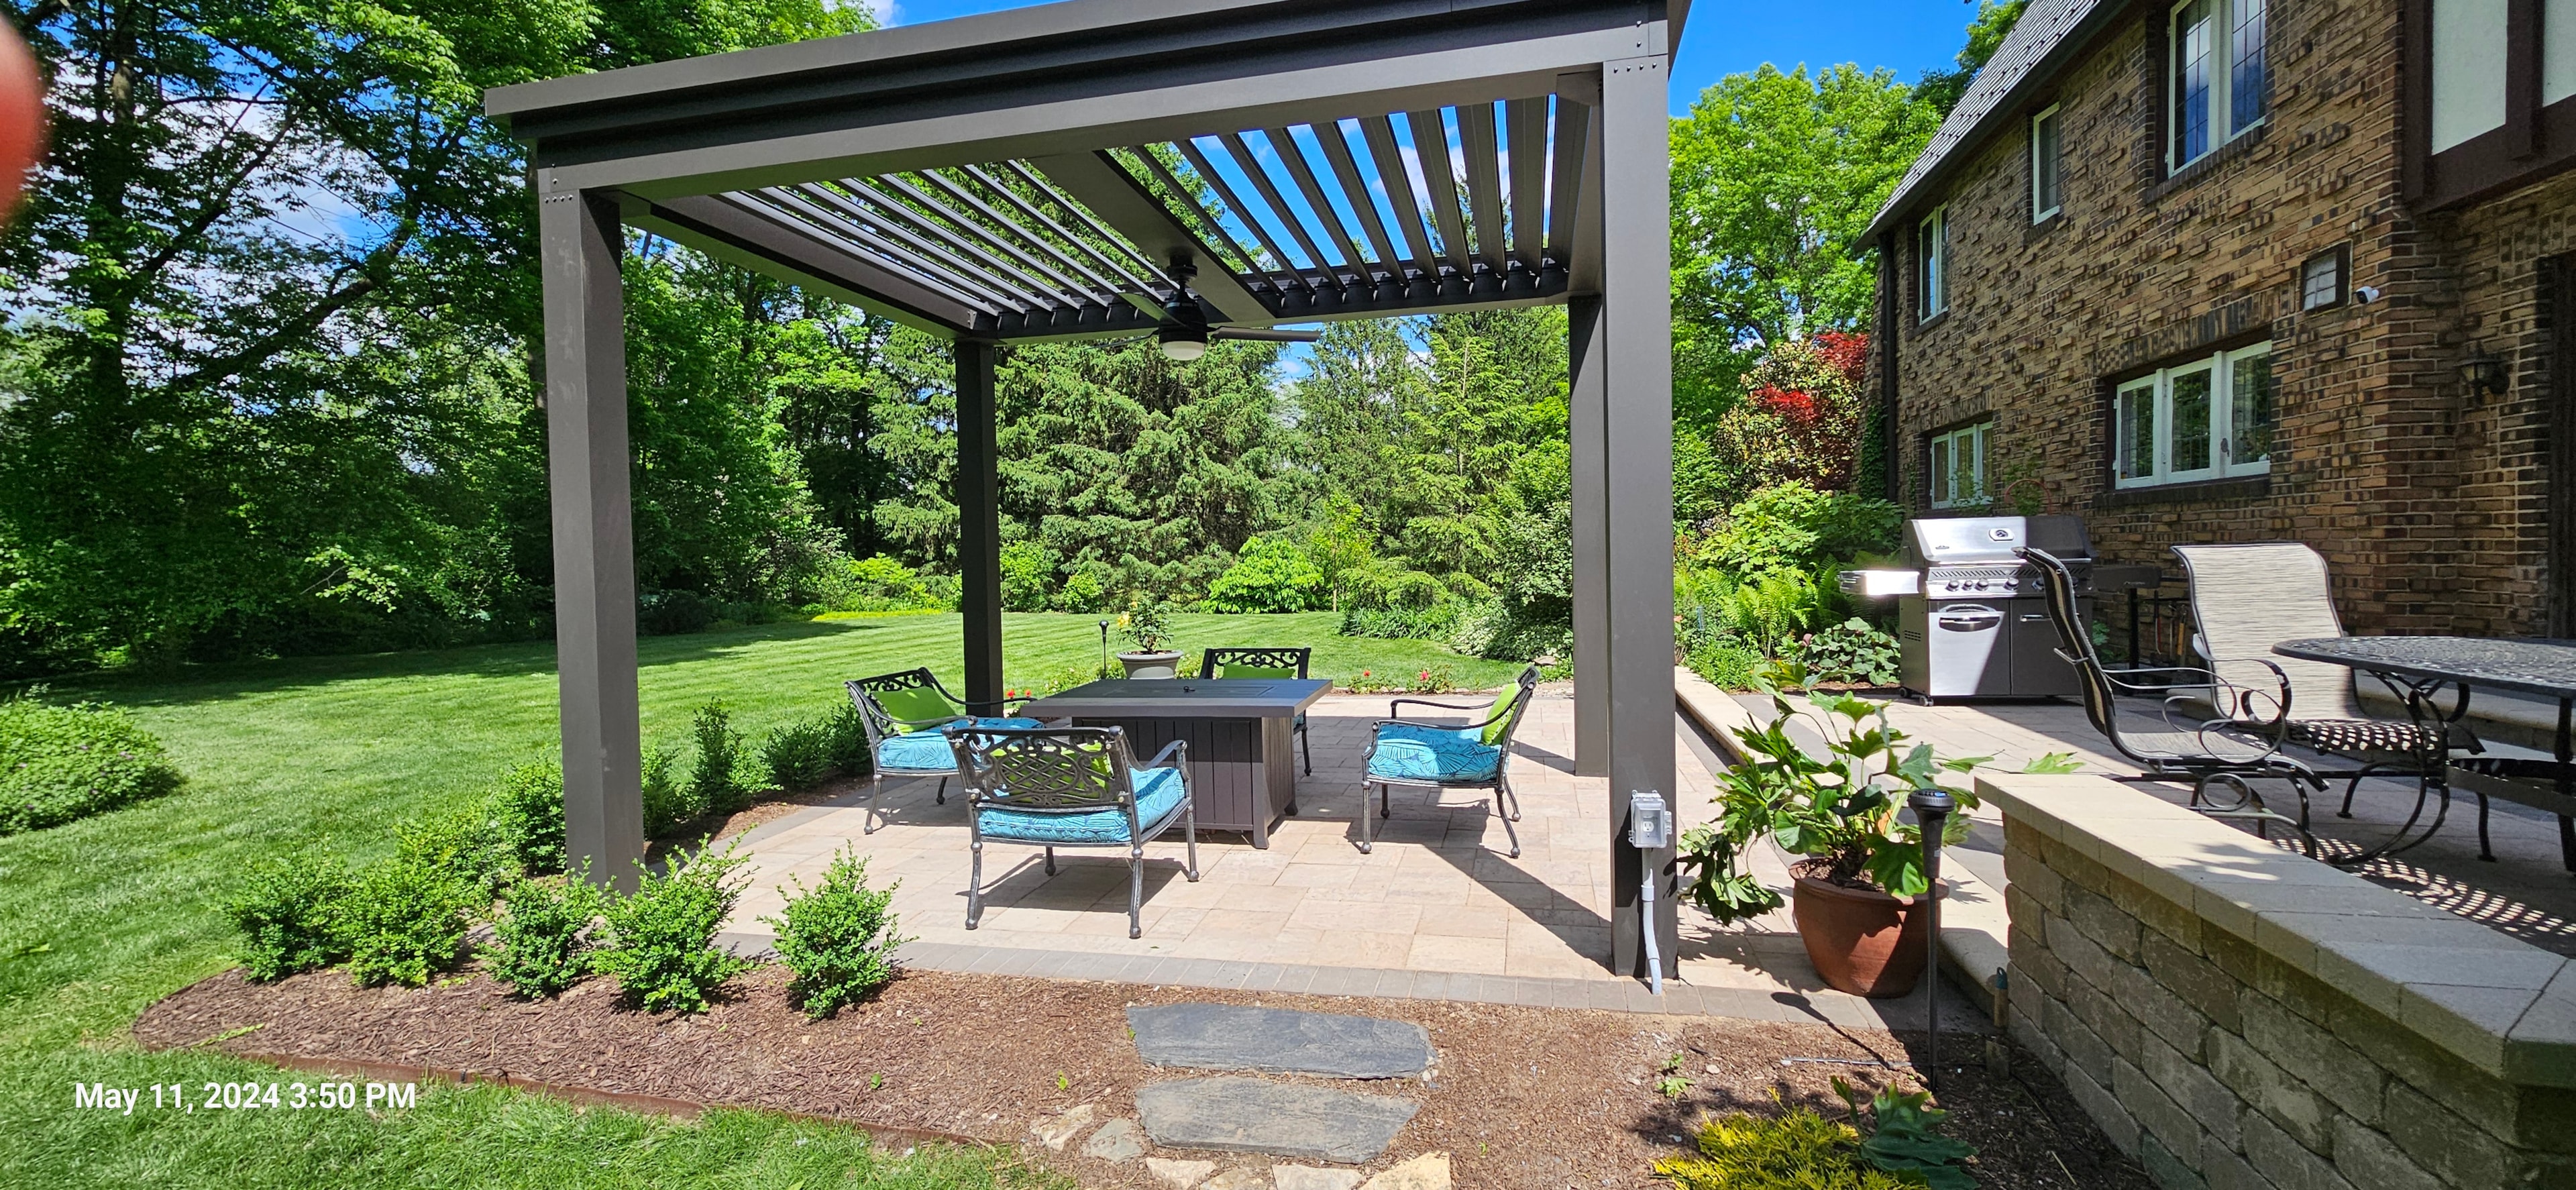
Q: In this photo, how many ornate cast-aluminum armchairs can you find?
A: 4